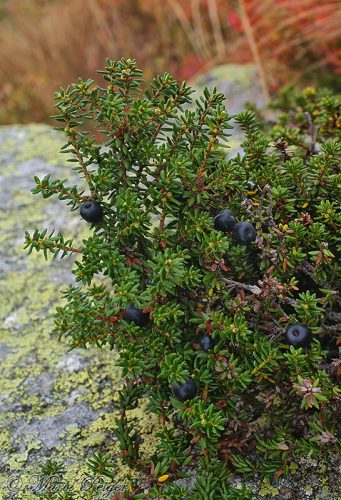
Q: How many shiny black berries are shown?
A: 7